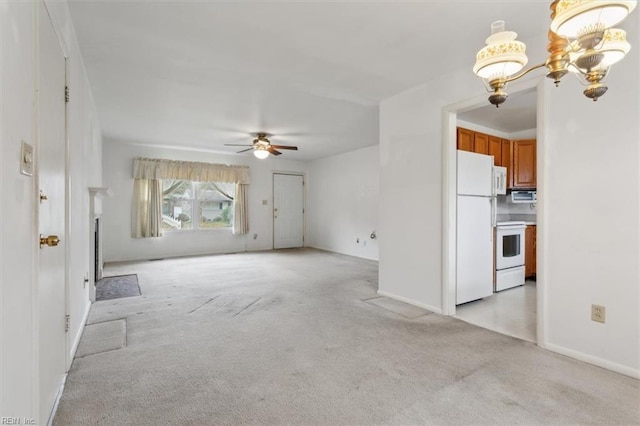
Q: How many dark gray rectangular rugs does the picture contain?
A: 1